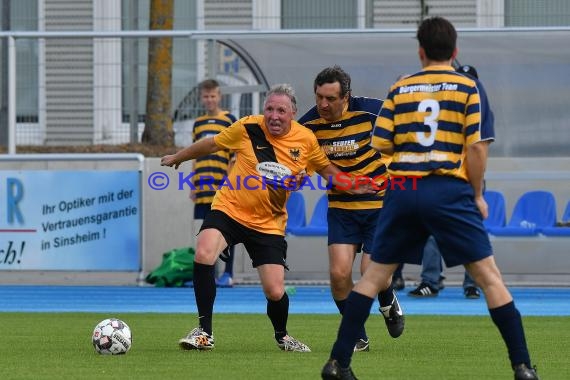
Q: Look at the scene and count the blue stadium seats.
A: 5